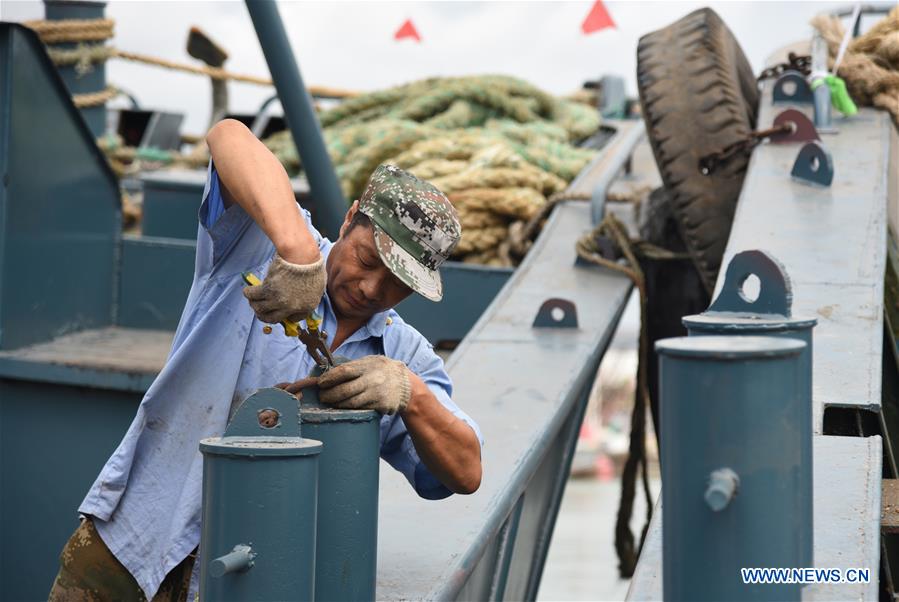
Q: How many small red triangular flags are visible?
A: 2